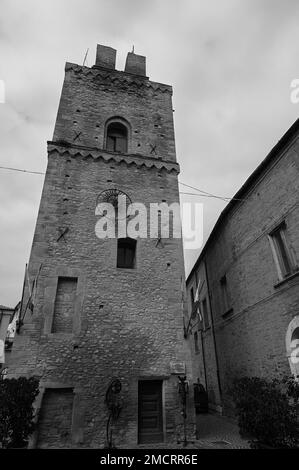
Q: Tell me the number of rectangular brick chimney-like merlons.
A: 2